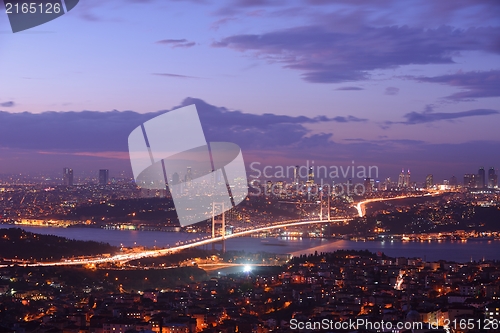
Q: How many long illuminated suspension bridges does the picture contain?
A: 1